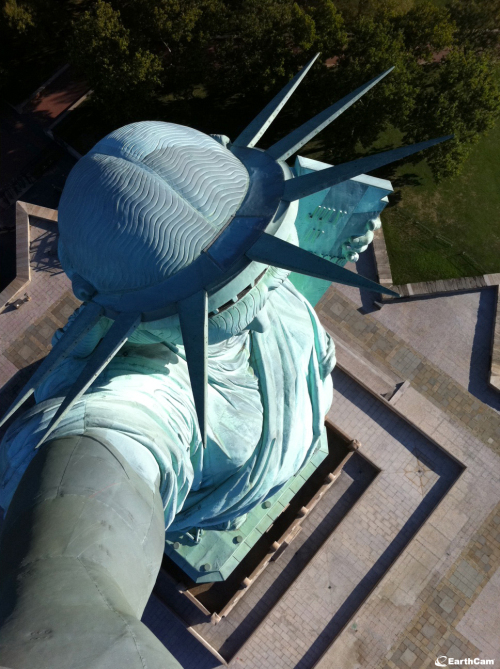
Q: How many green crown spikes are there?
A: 7